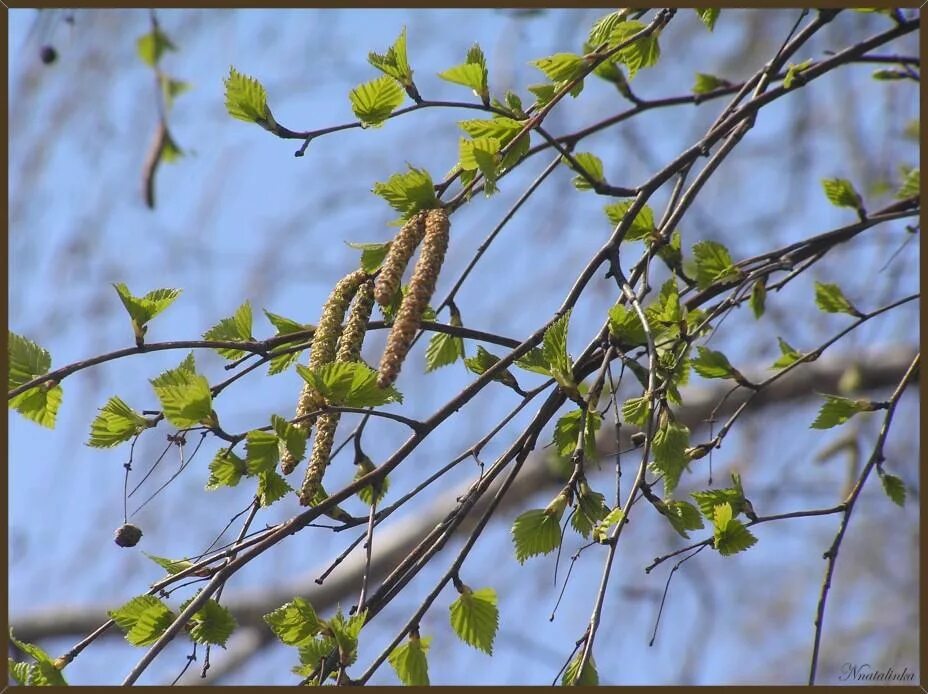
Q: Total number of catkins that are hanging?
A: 4